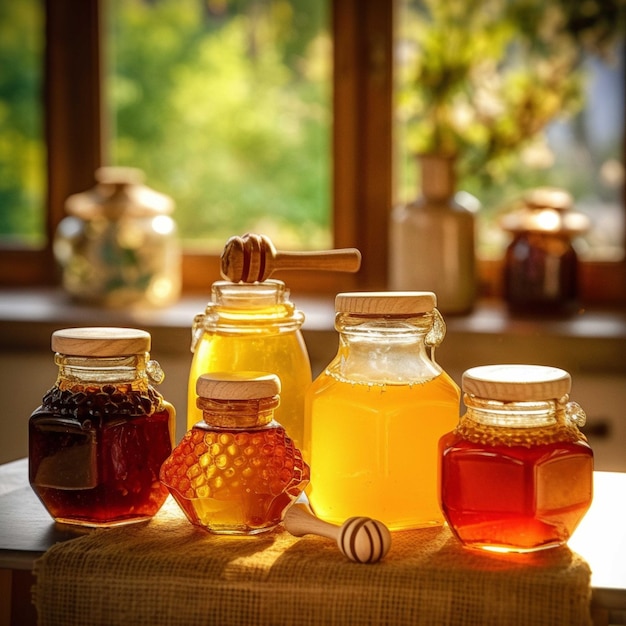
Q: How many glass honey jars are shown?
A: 5